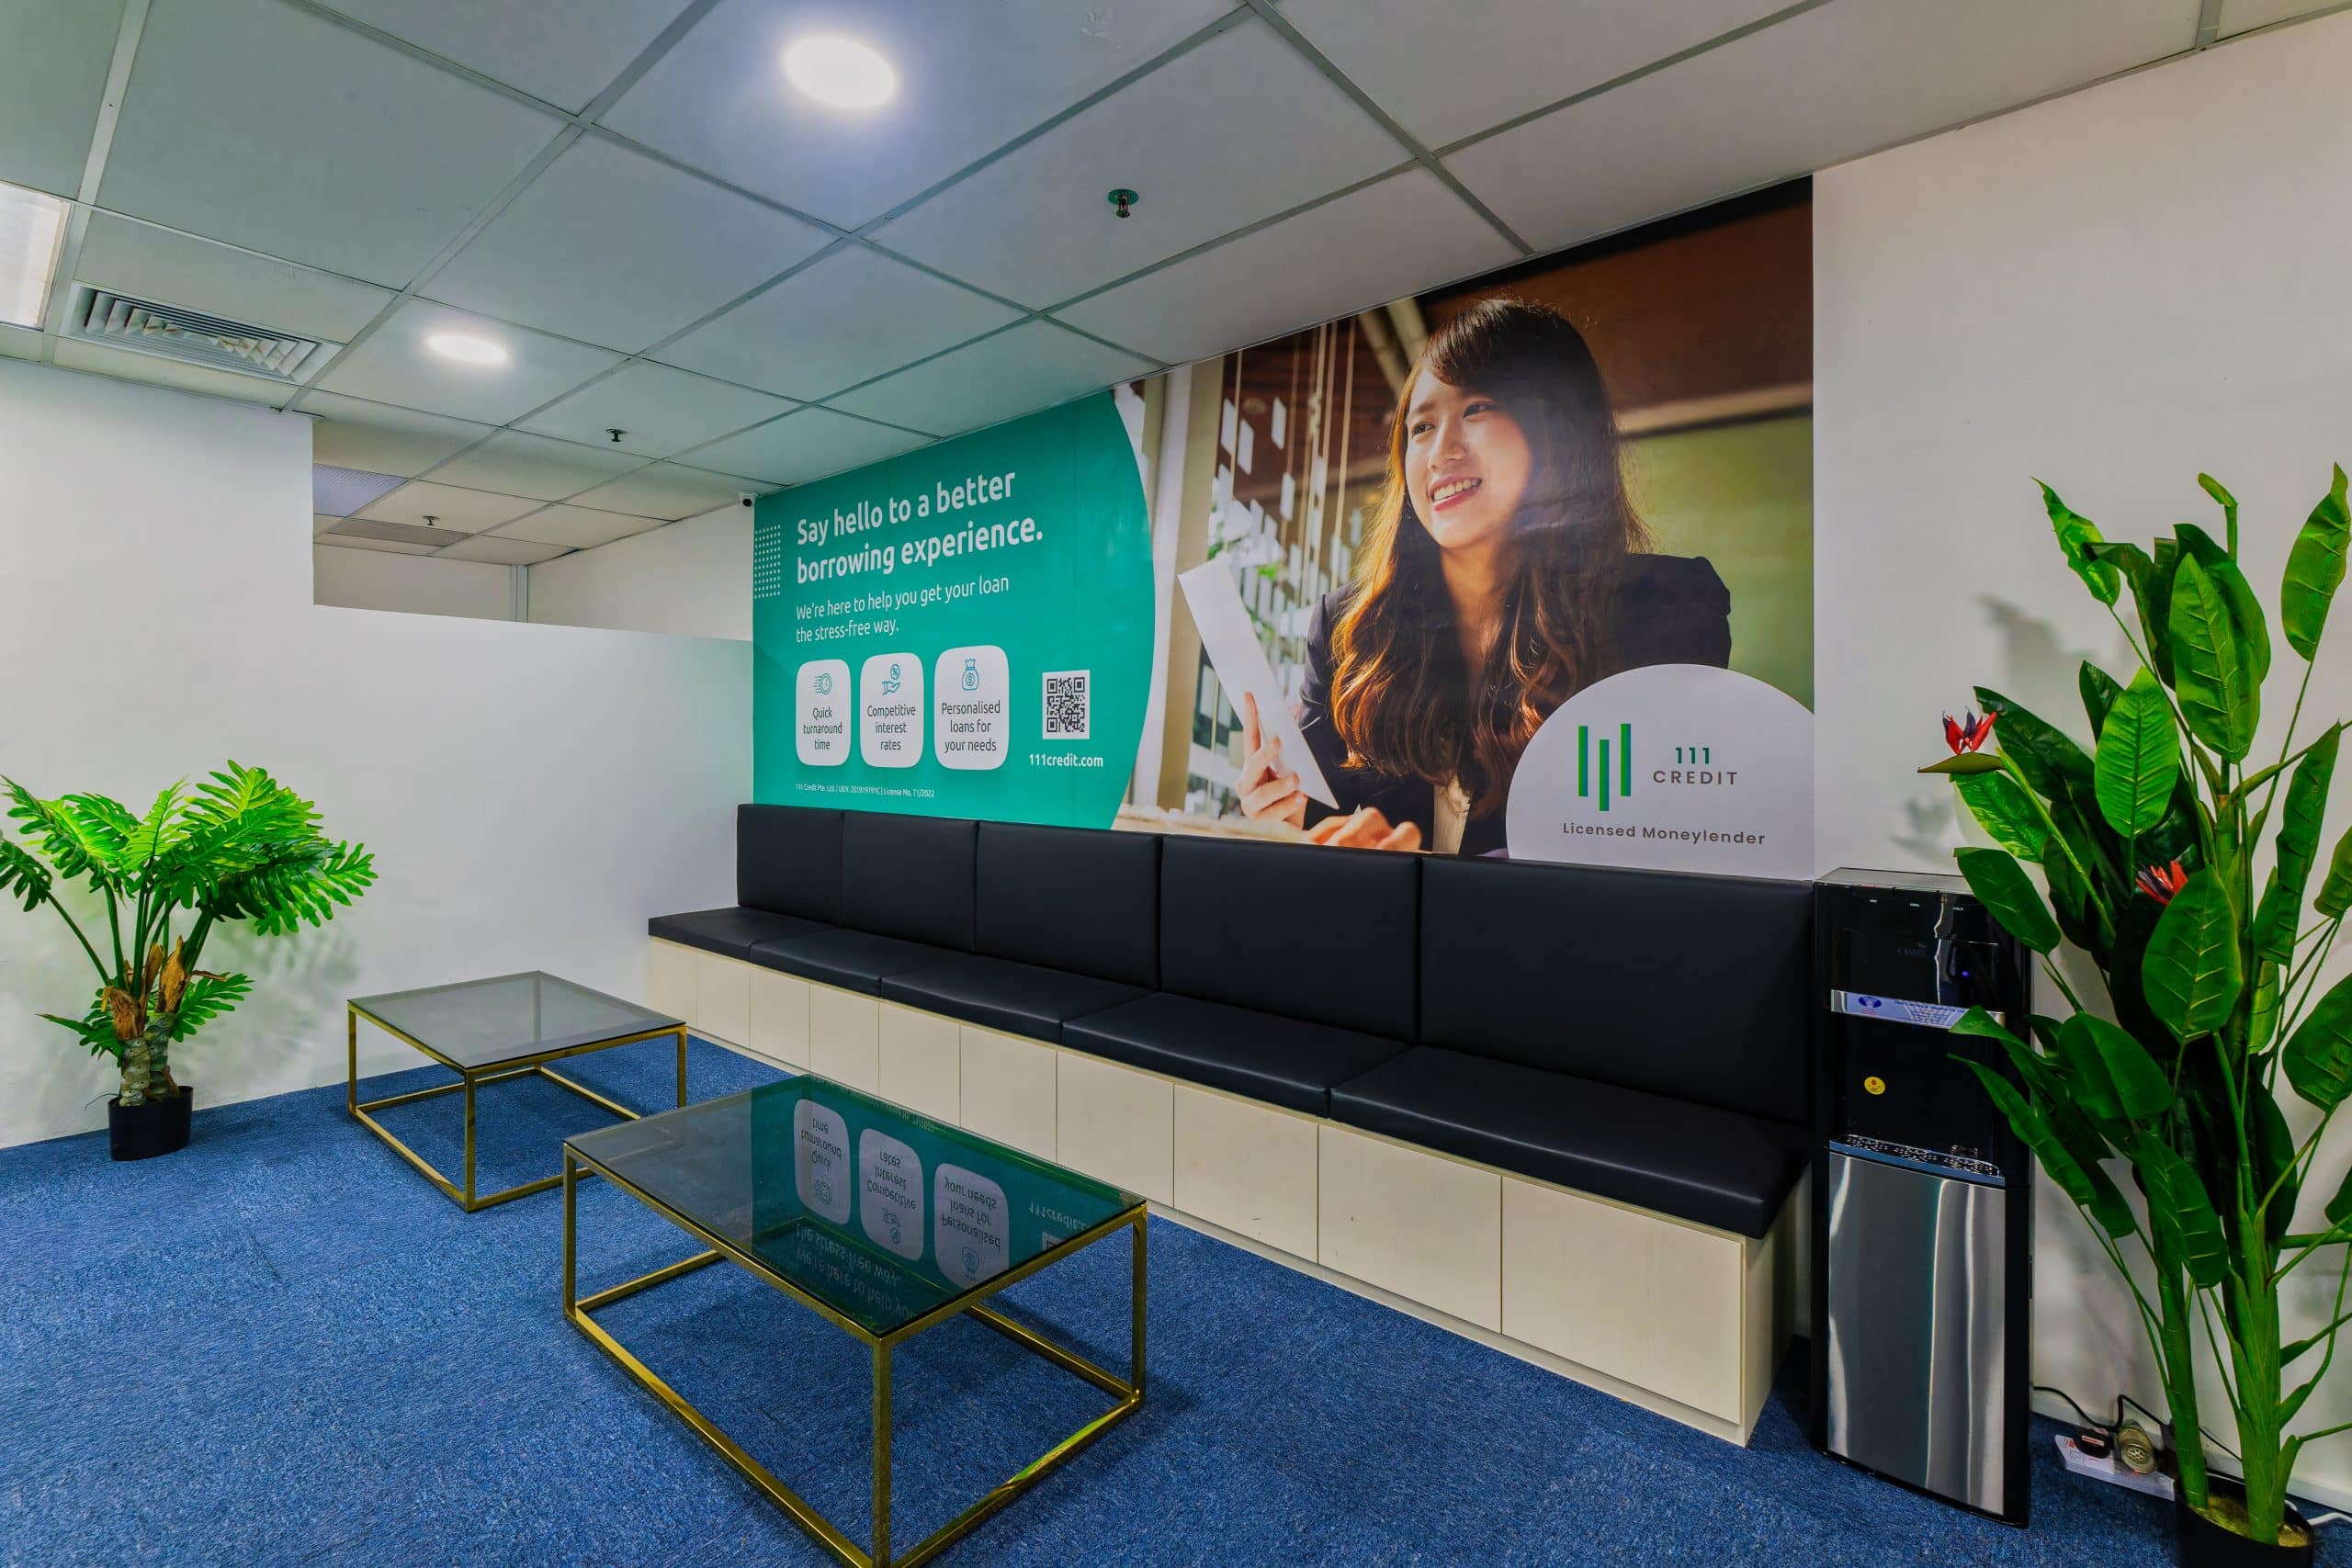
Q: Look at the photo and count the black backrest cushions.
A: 5